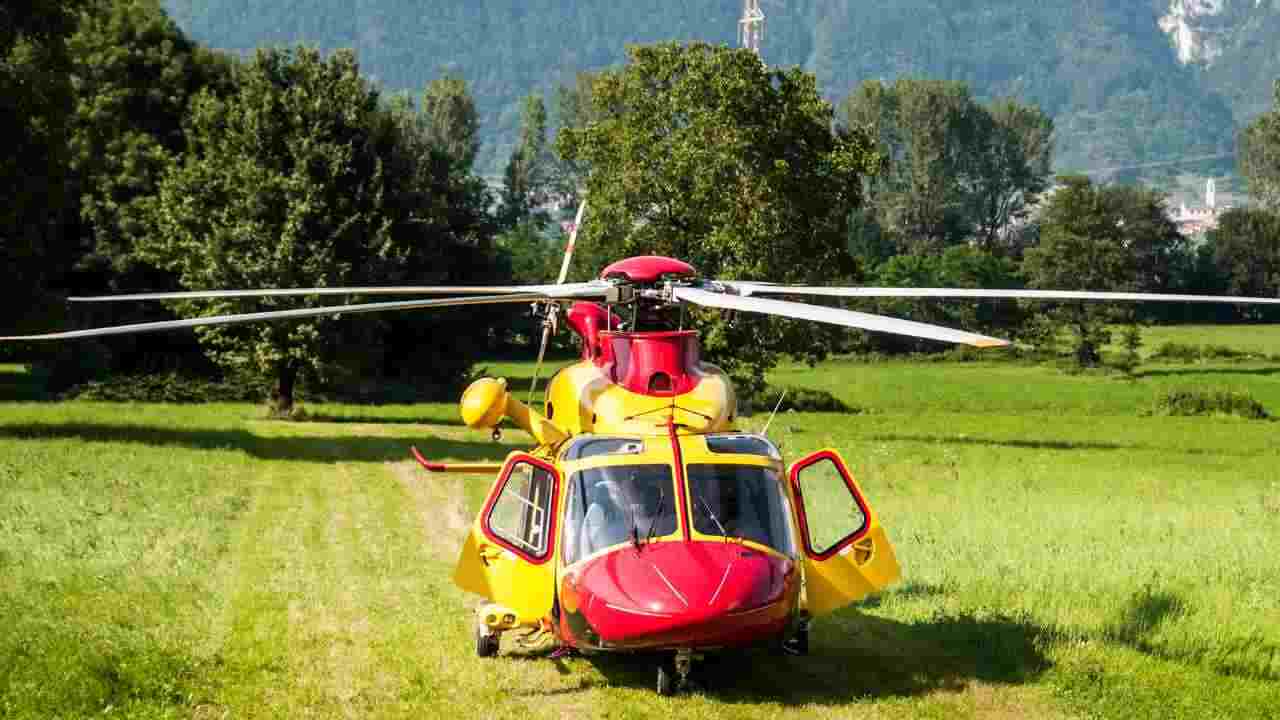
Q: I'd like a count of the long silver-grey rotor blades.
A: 4